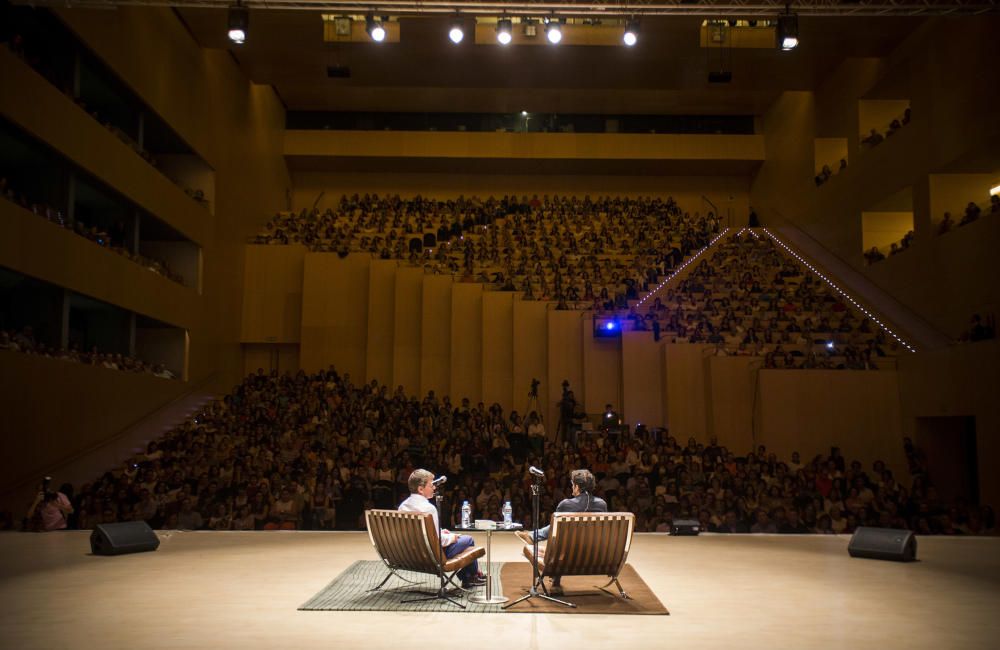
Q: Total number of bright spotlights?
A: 7